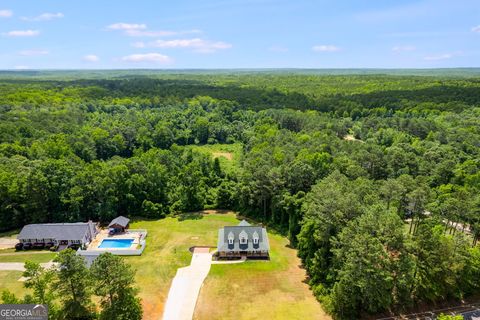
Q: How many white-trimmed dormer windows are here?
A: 3